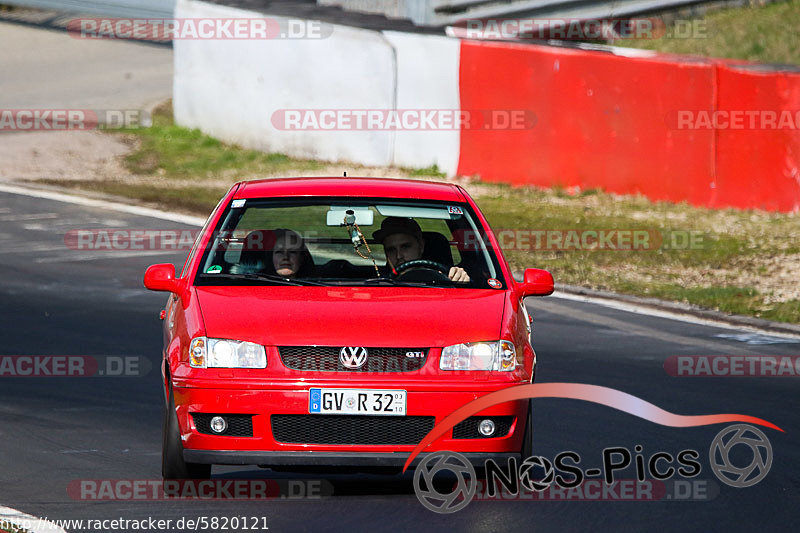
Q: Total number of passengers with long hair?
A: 1